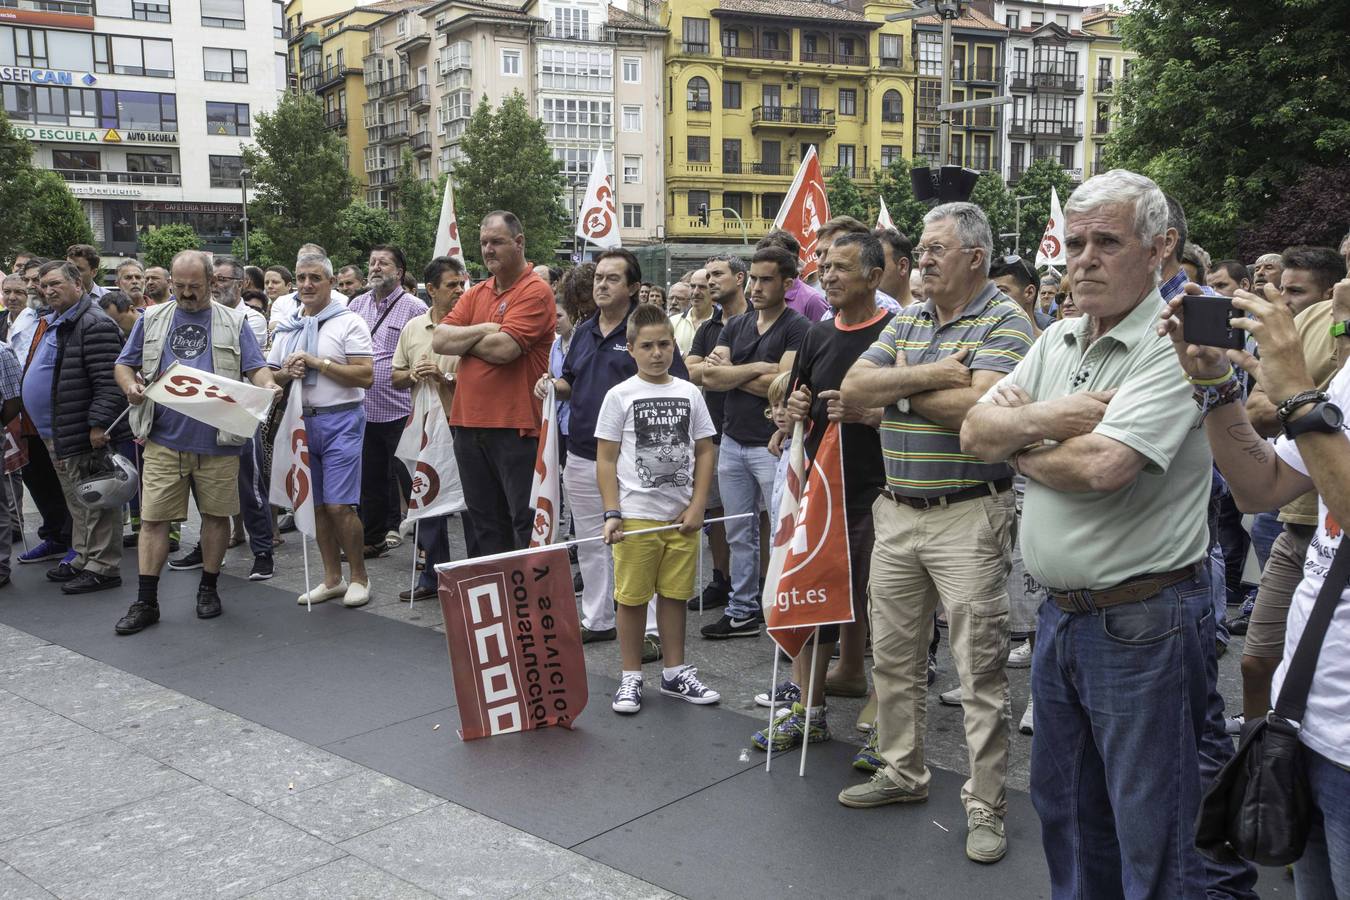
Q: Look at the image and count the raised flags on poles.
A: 5